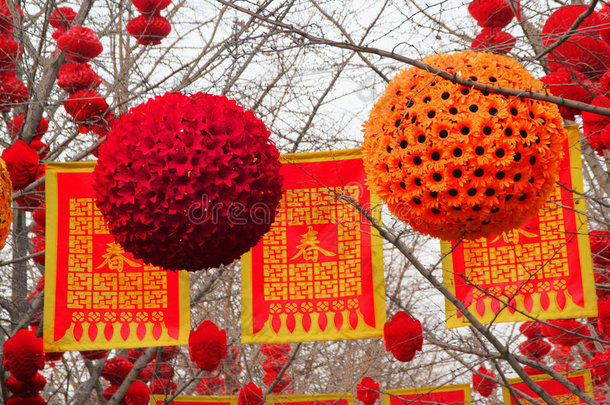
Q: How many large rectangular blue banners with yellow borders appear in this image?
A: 0